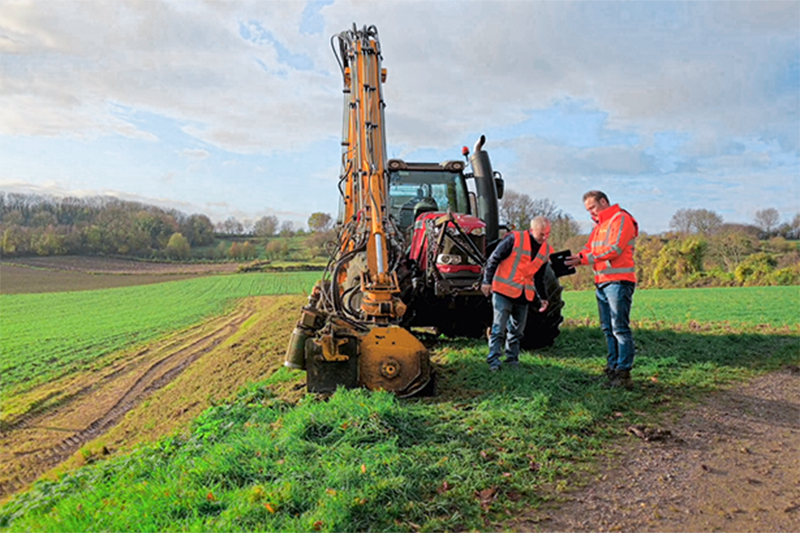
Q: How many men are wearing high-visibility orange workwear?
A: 2